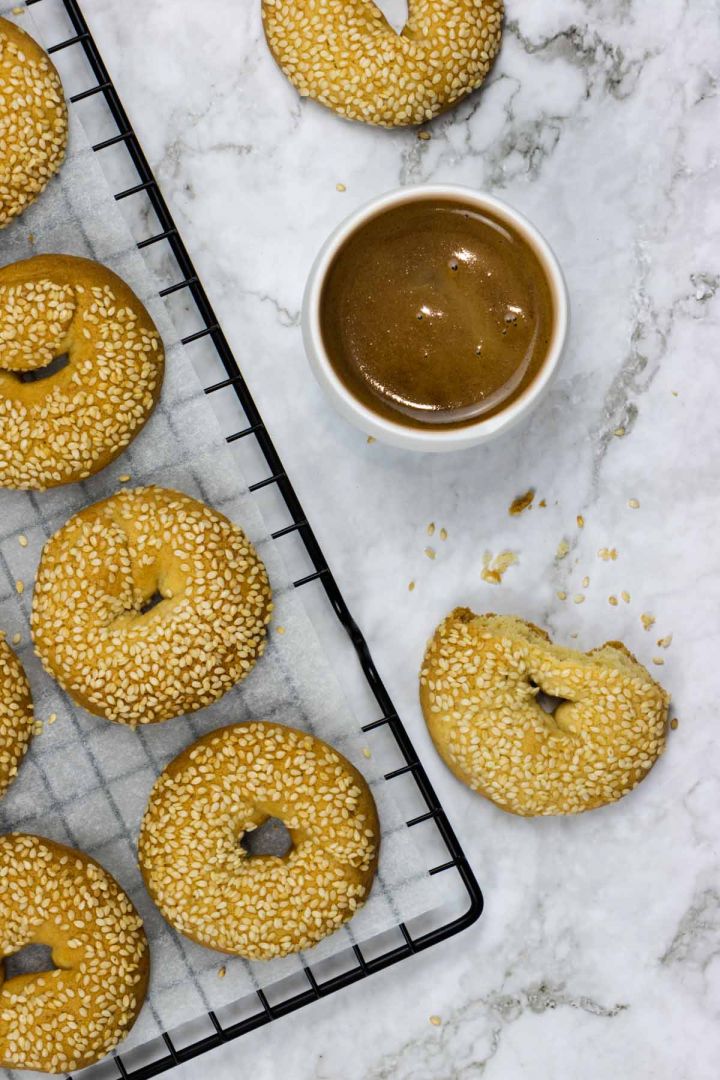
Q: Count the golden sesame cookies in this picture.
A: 8